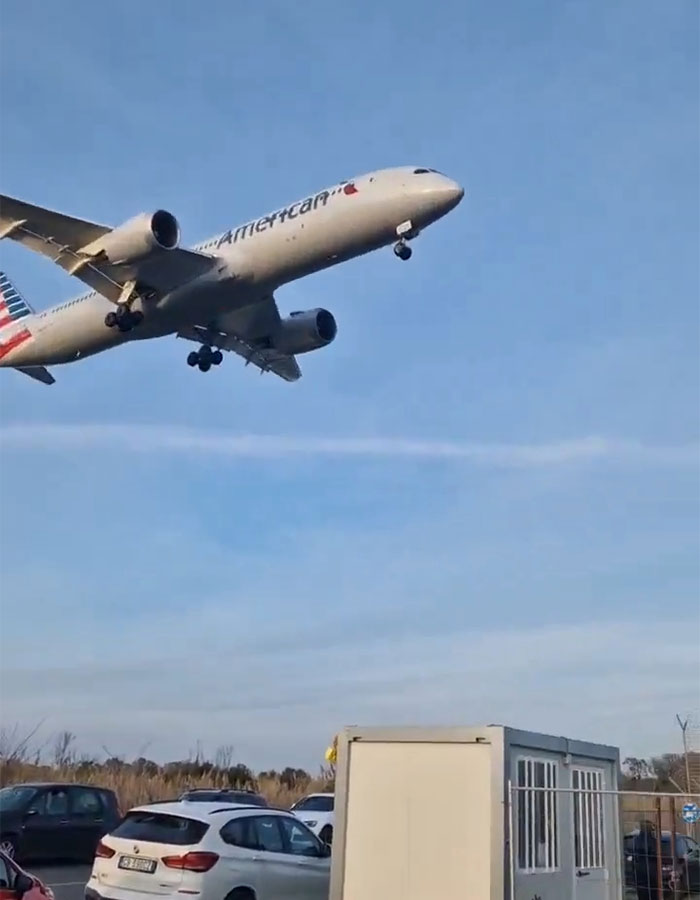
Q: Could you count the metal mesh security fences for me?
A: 1